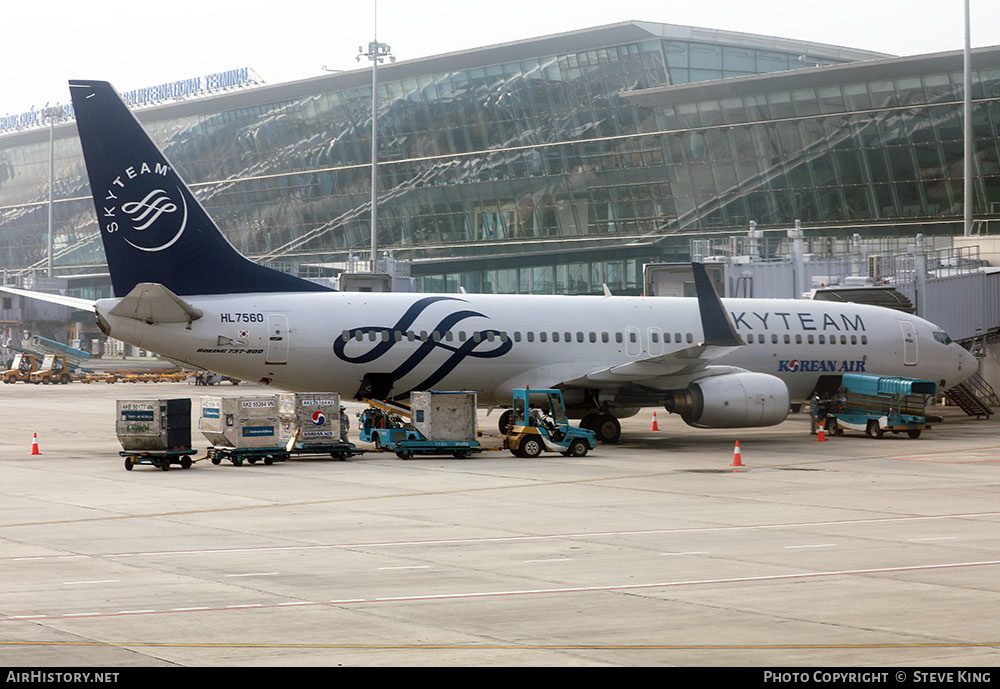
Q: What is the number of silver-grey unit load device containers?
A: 4